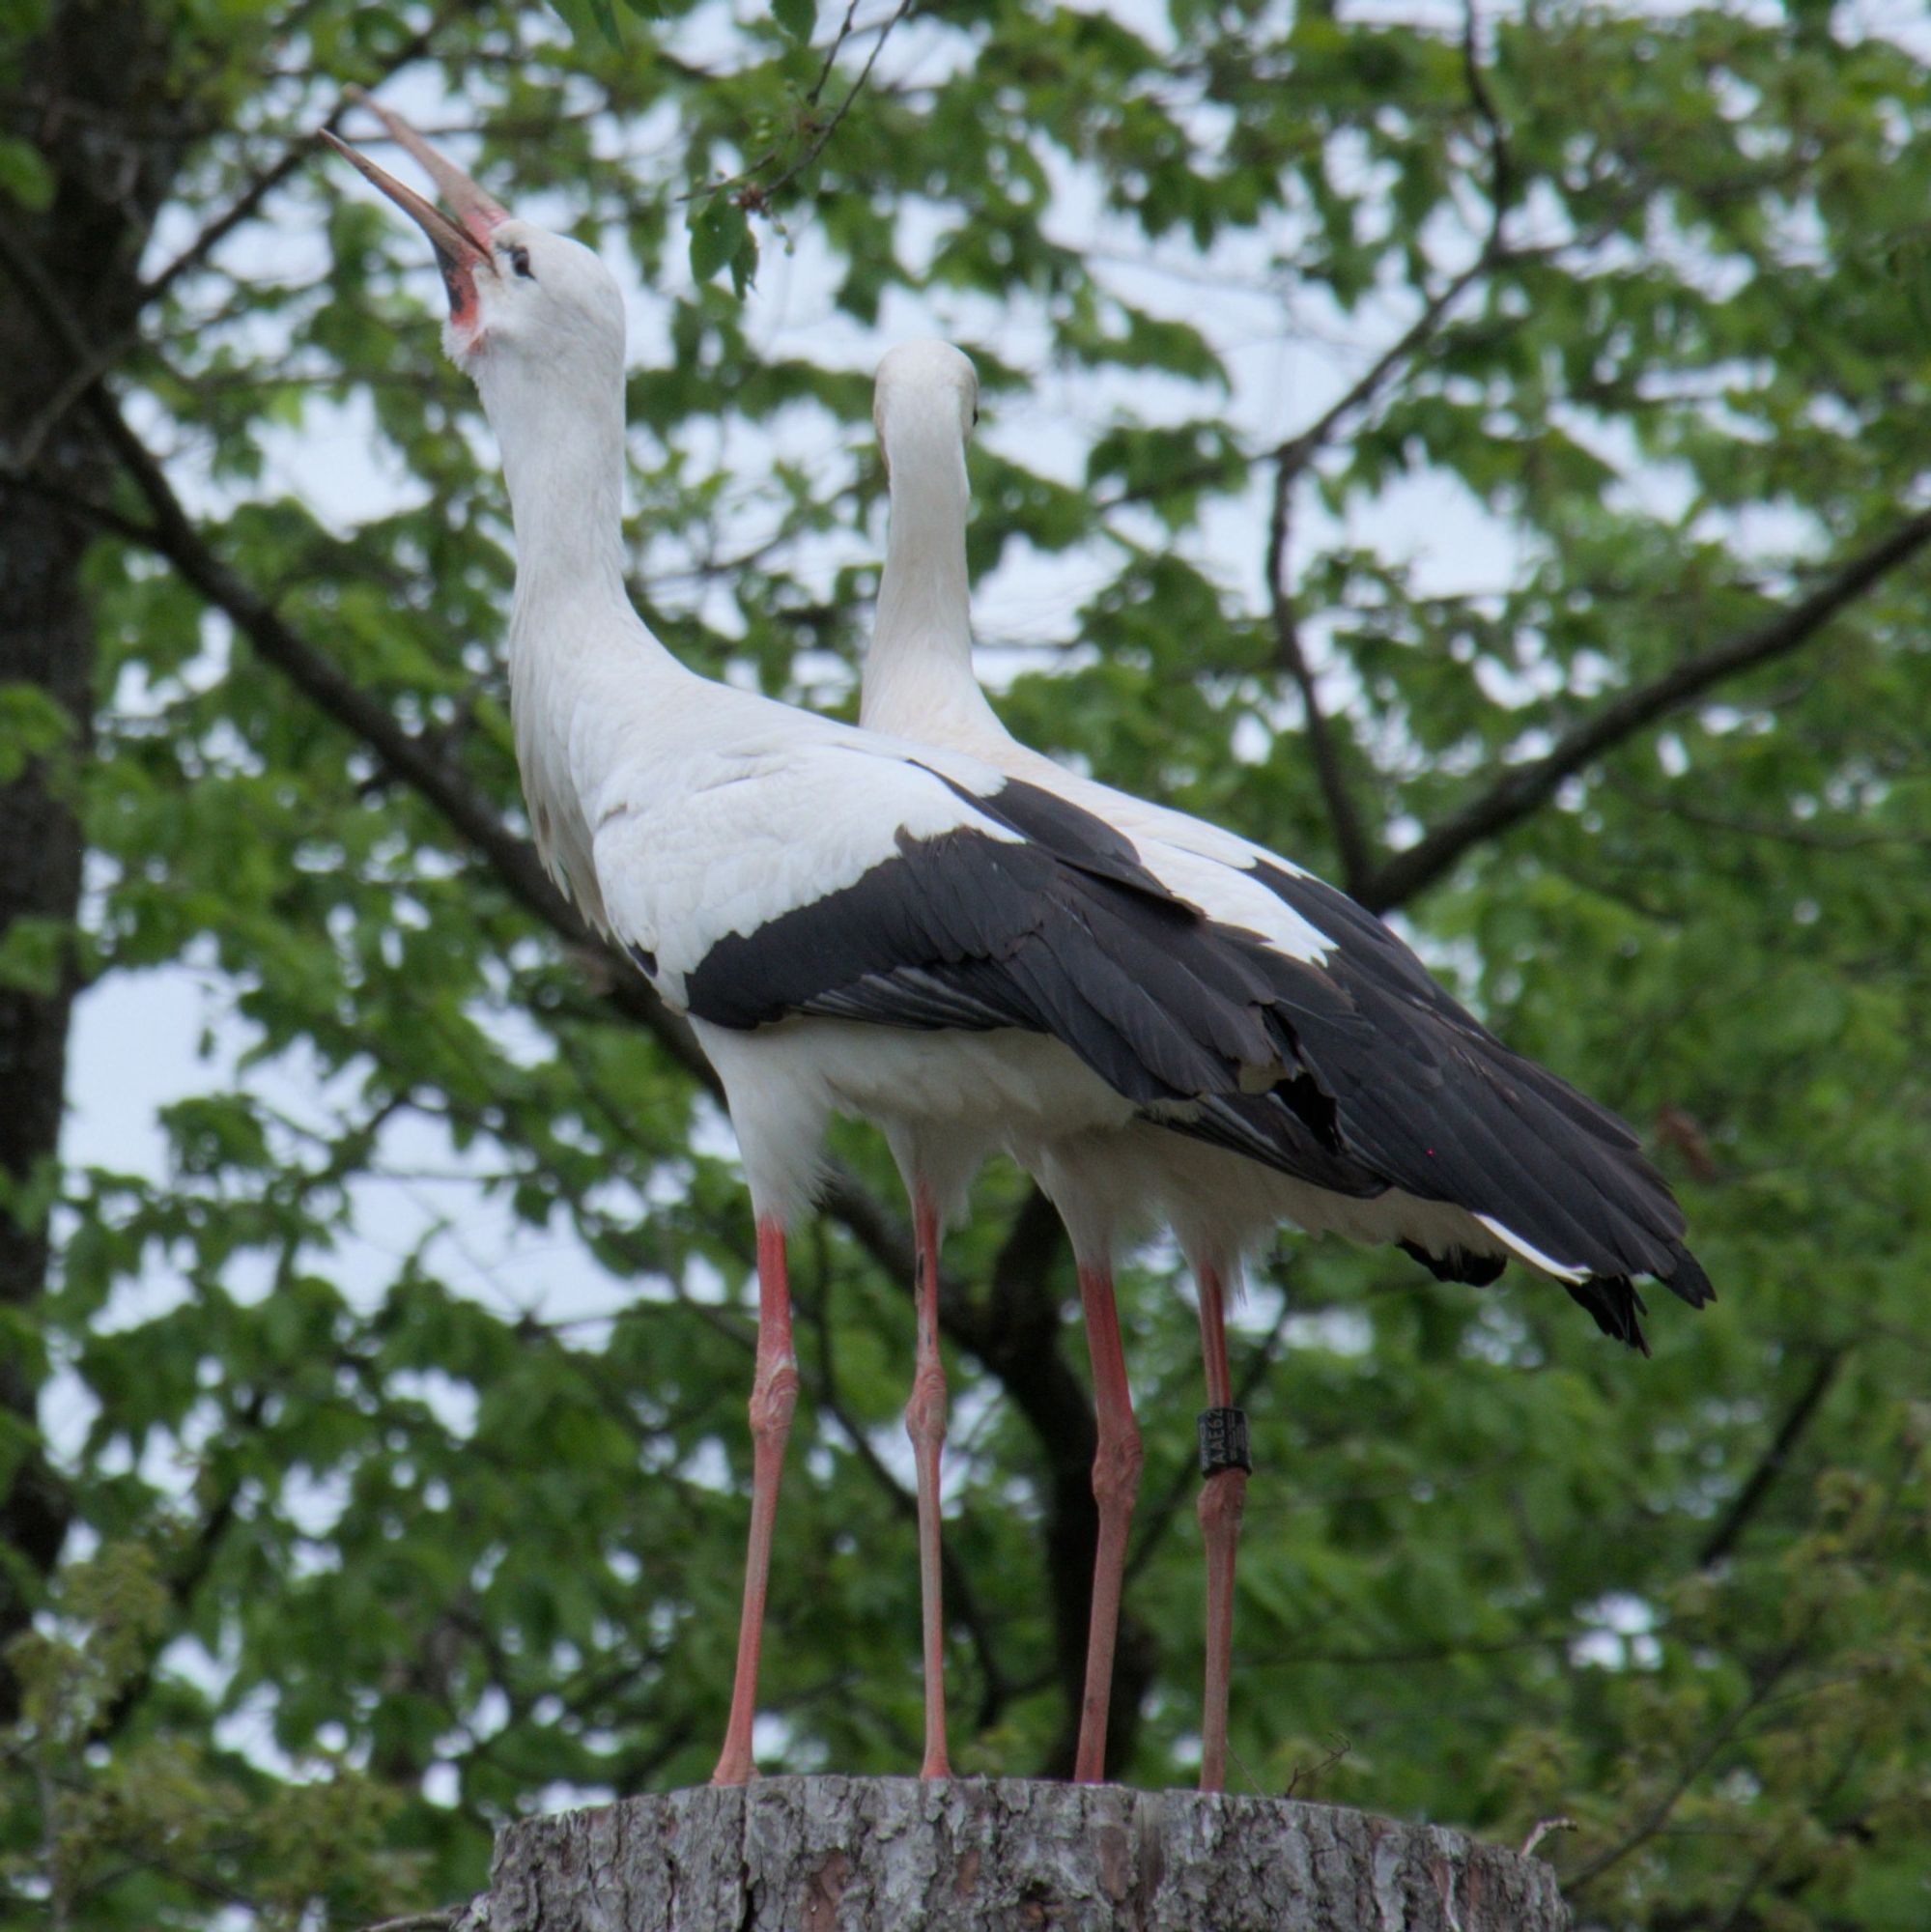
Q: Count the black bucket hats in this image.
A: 0